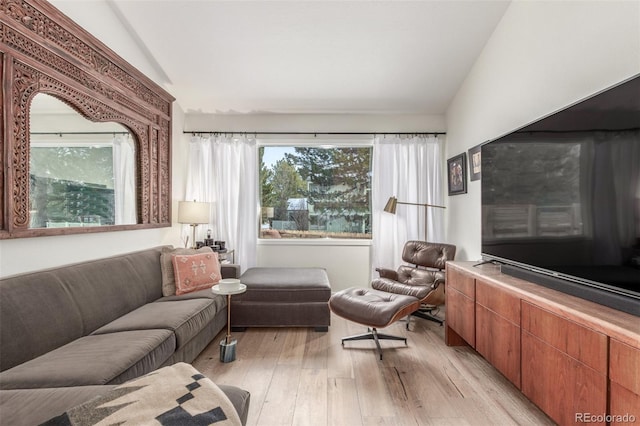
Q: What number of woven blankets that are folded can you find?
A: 1